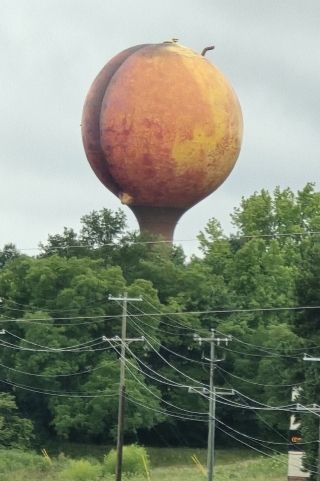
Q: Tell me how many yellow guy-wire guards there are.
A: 5